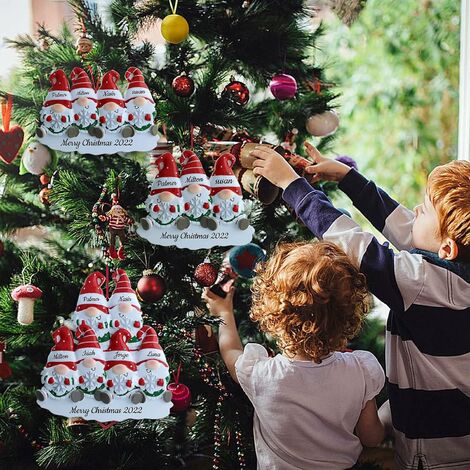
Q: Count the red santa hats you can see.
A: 13